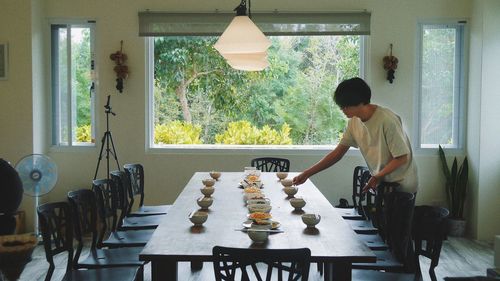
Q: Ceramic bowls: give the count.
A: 11